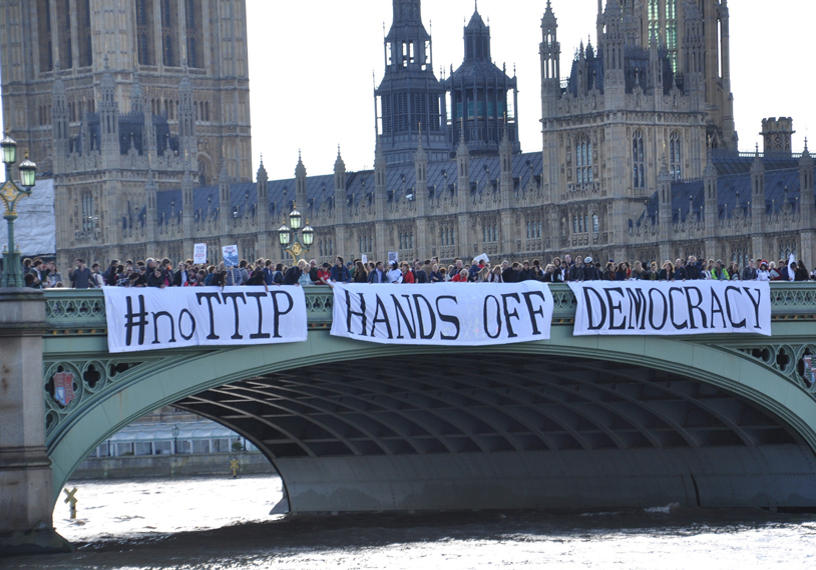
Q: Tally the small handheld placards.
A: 5